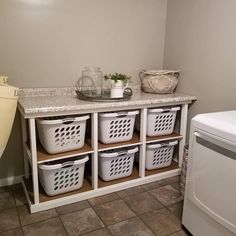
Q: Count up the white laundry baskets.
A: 6